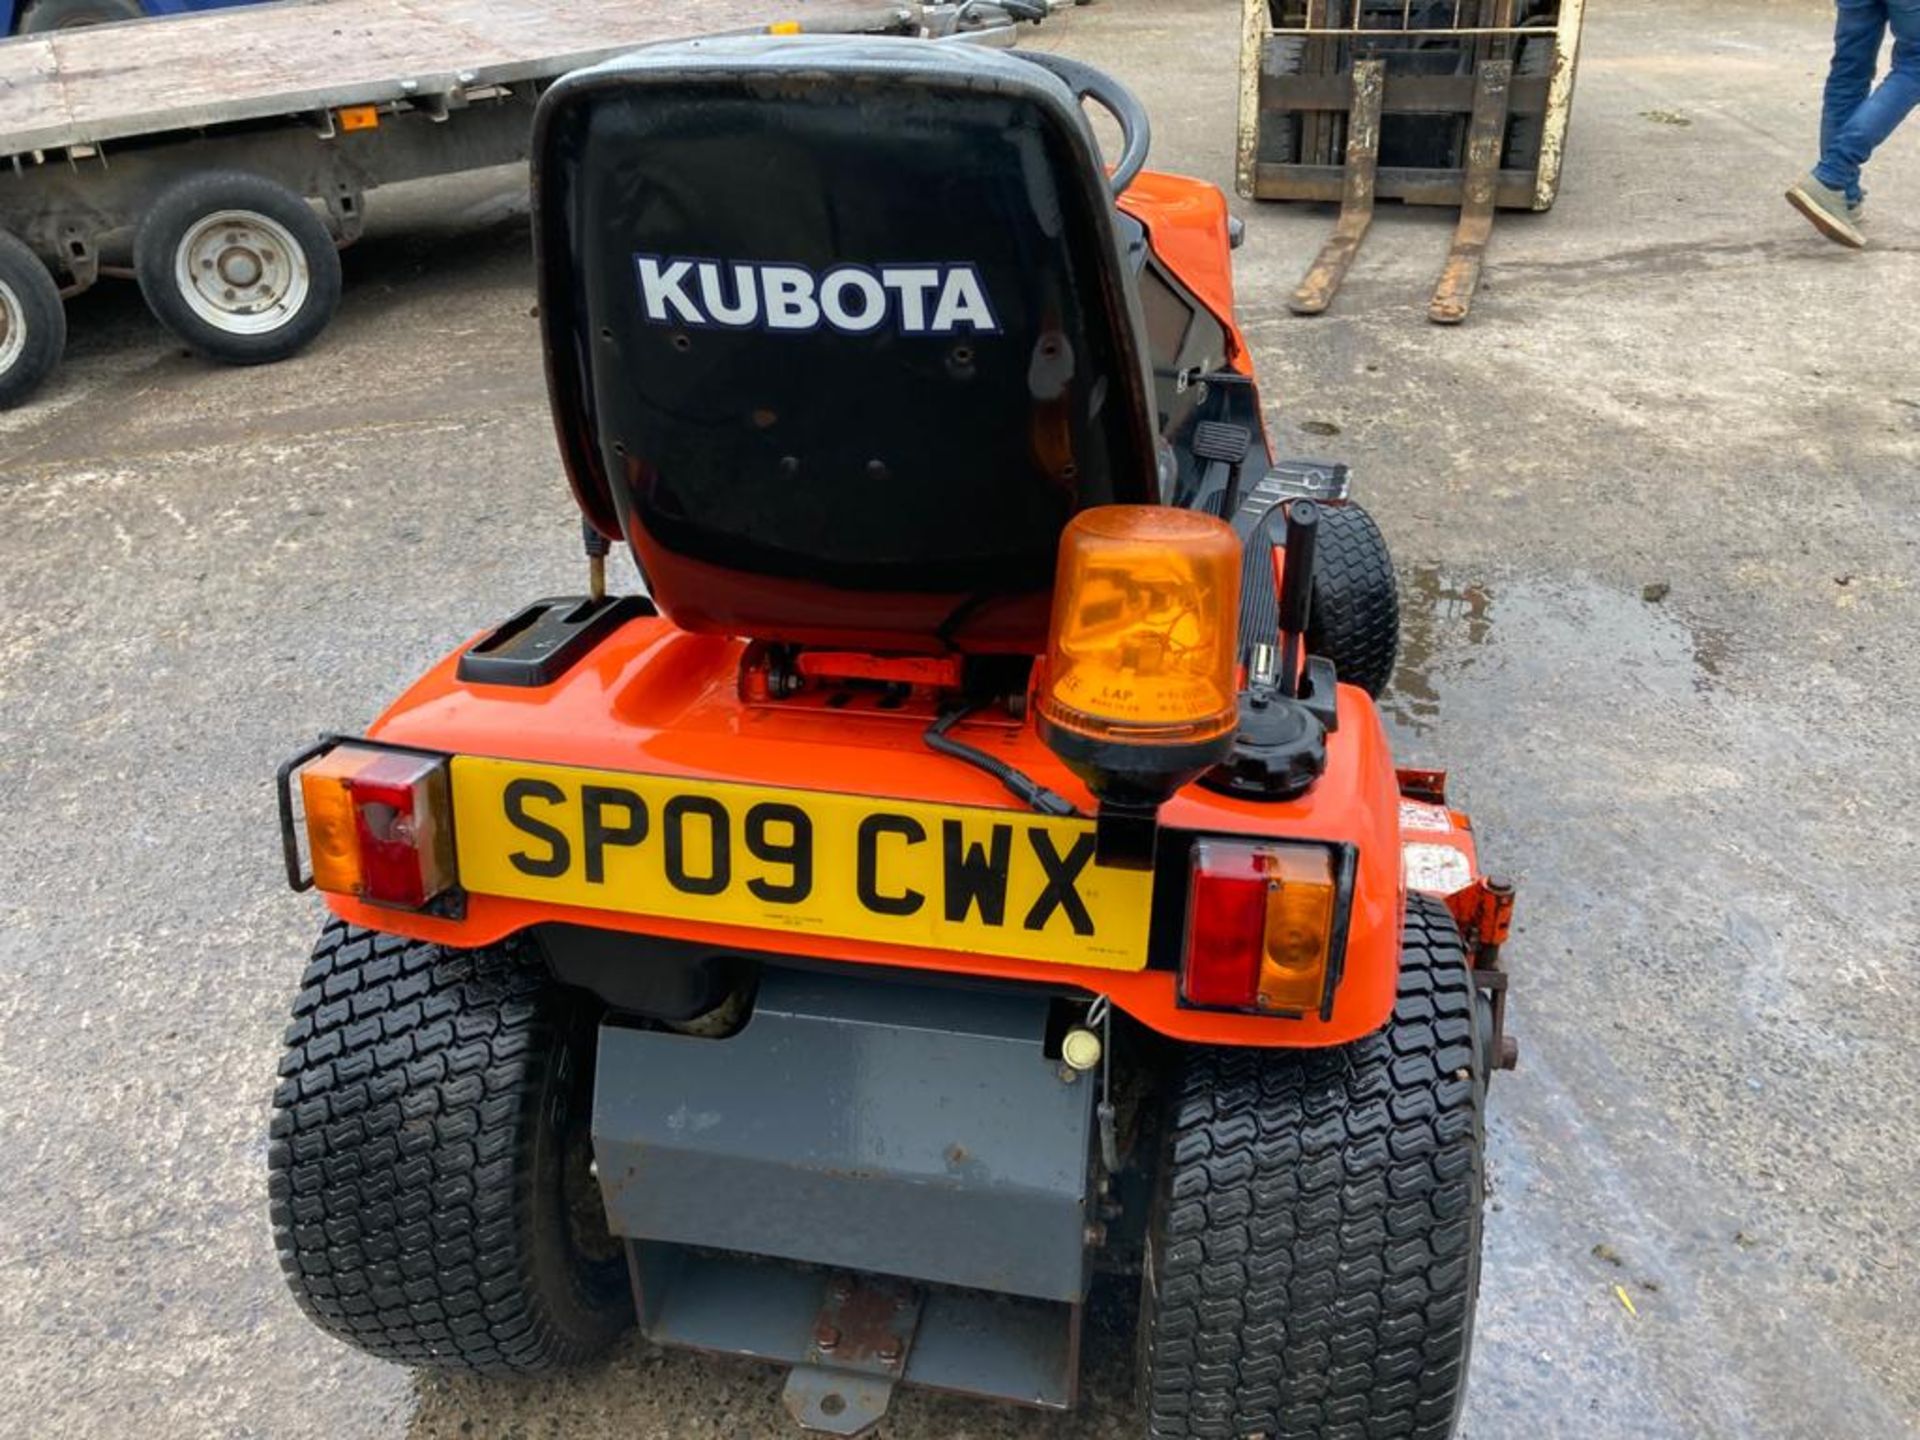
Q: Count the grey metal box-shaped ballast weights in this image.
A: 1